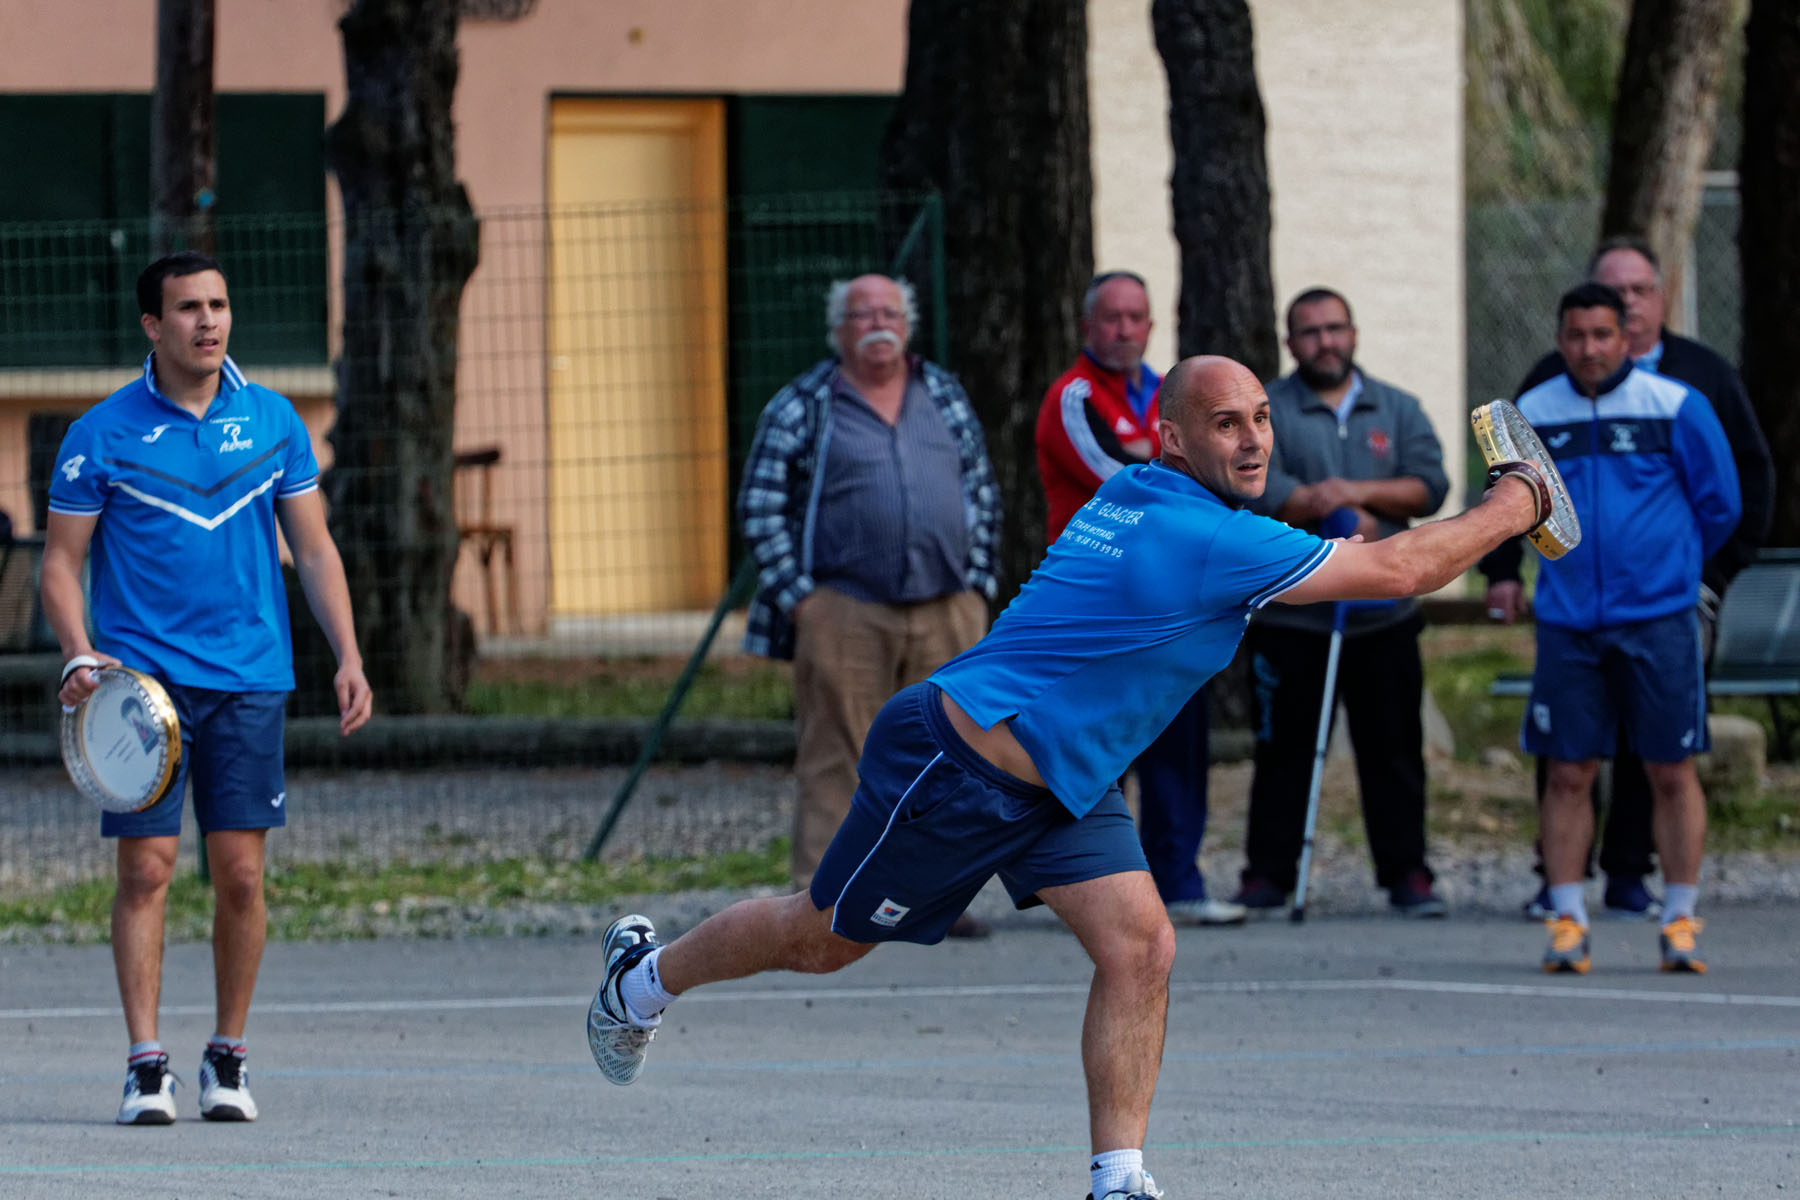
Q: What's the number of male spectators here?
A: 5